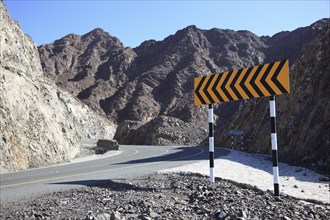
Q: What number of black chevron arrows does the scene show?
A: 9